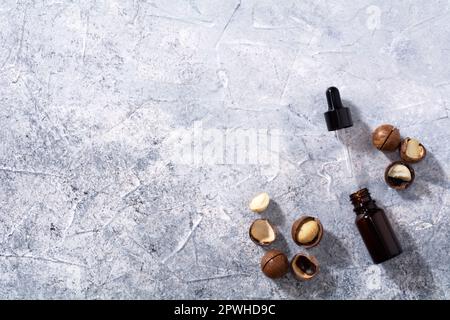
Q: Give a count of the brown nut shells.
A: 7